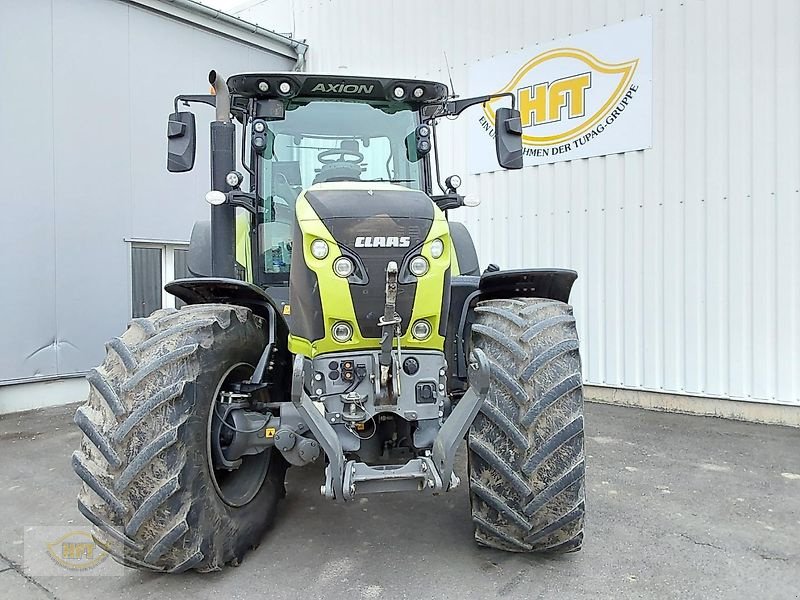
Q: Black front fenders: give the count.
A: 2